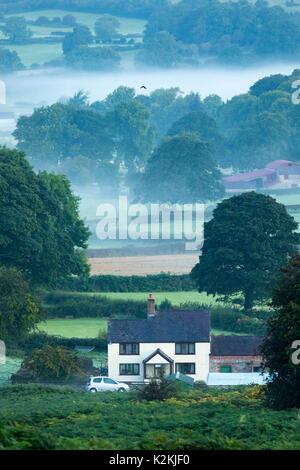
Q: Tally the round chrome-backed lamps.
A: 0